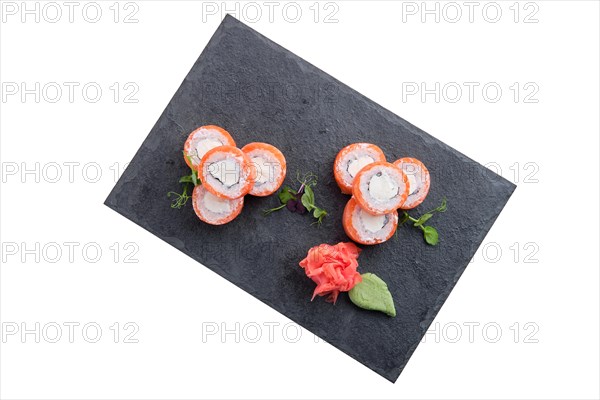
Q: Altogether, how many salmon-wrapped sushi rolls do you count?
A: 8